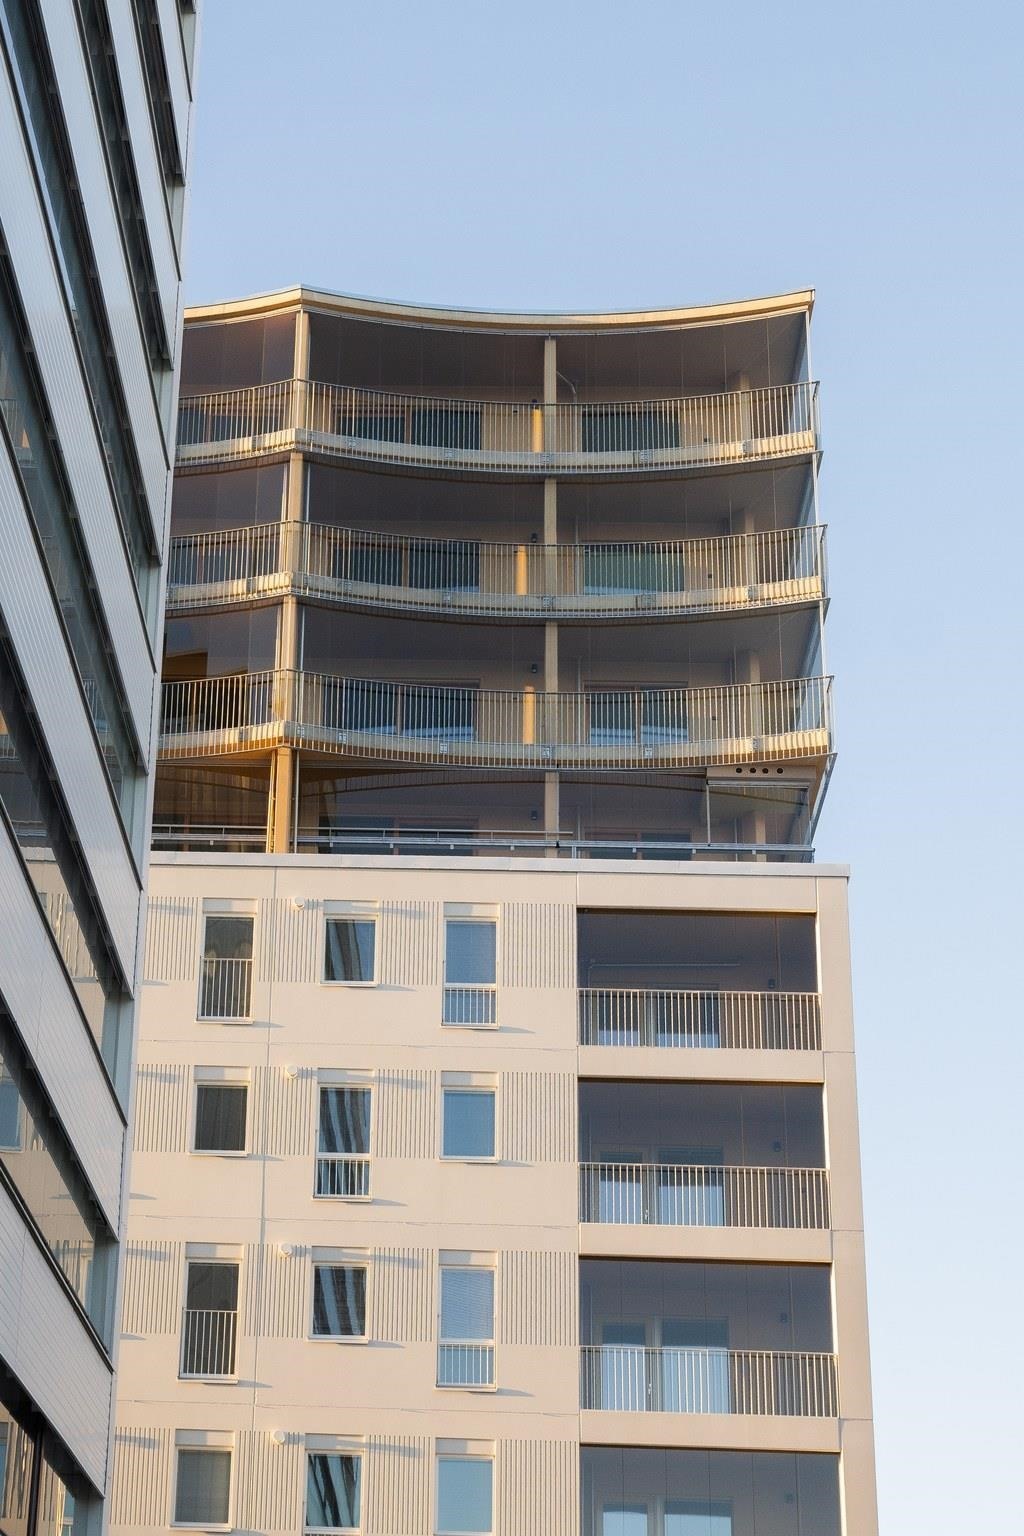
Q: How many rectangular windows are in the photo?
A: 12